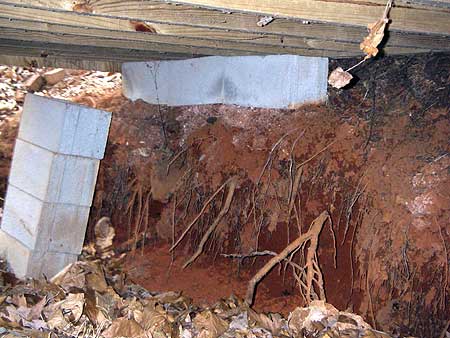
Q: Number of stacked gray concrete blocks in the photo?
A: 4